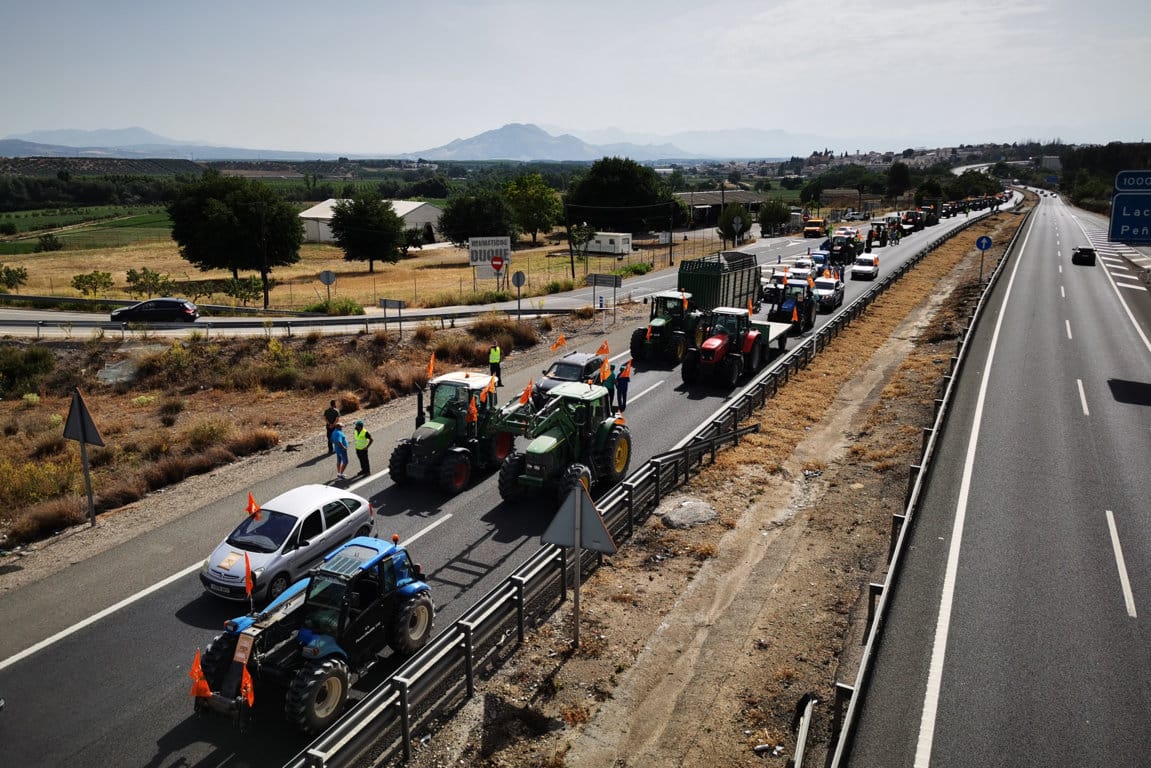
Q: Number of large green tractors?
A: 3